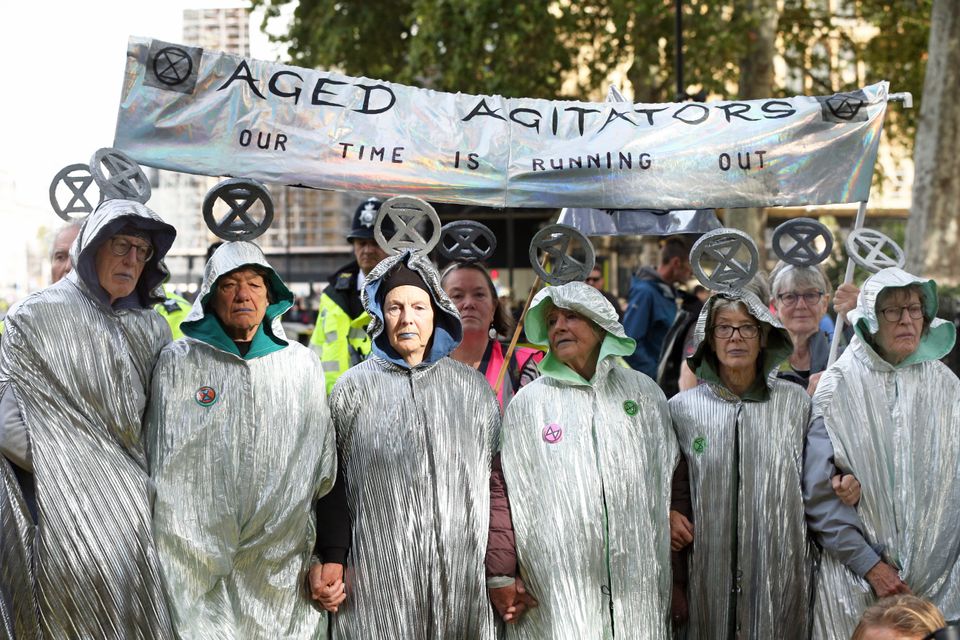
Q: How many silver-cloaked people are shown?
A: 6